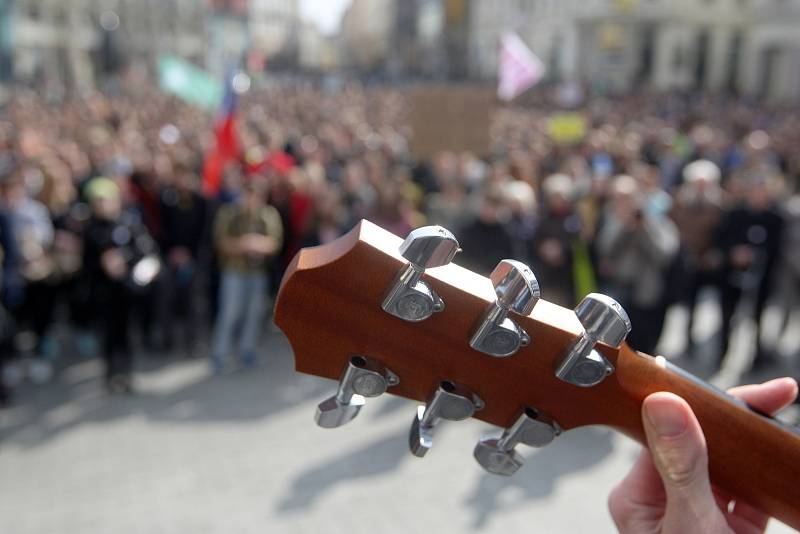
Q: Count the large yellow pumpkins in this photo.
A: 0